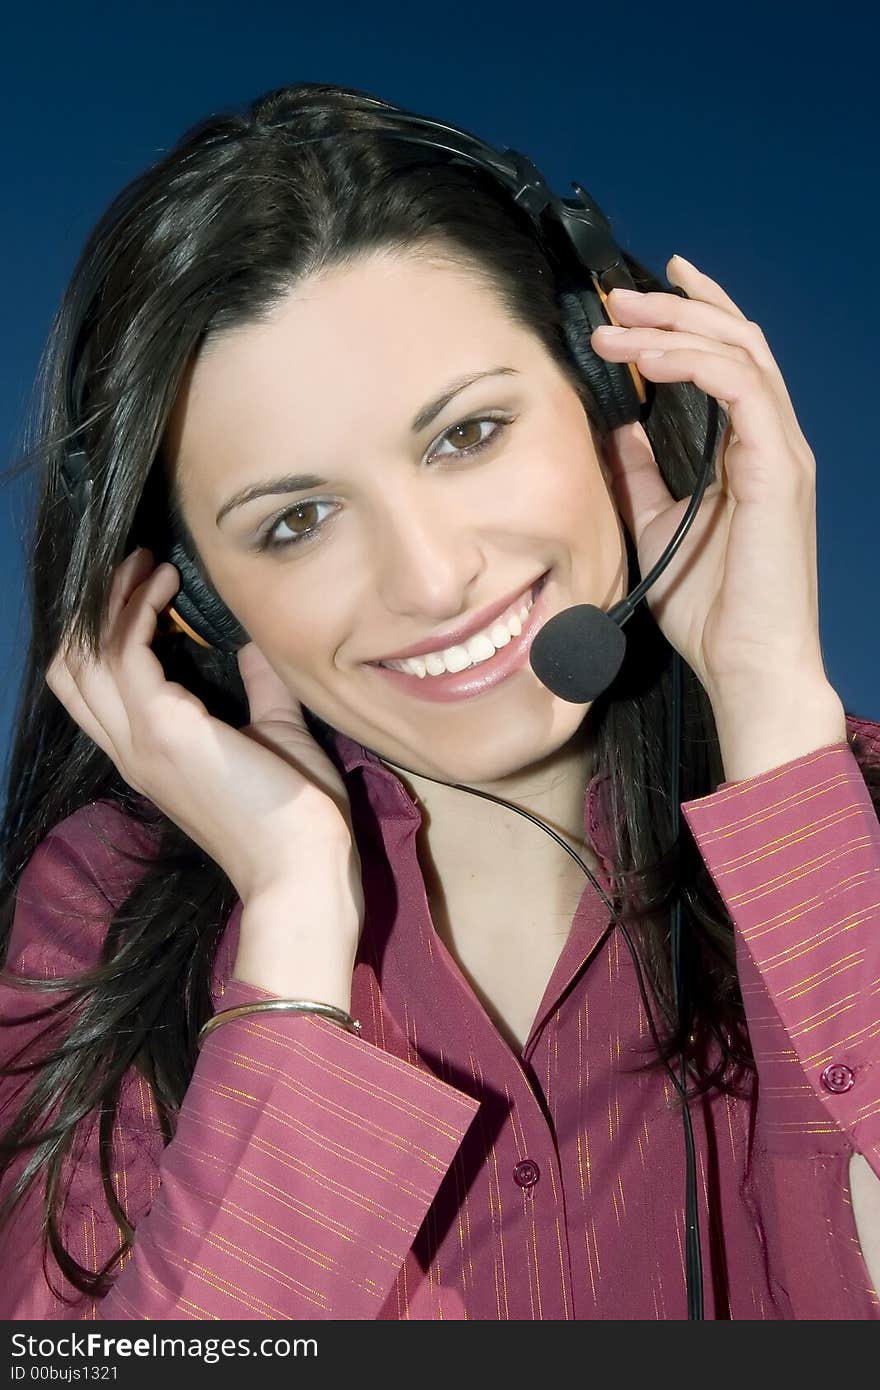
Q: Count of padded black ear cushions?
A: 2